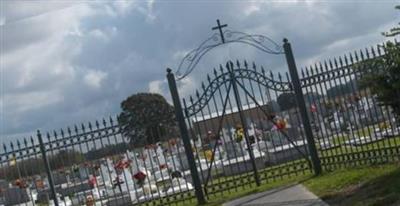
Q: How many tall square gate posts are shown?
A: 2